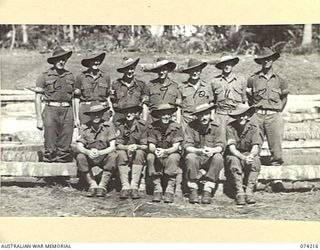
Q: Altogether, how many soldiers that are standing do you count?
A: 7